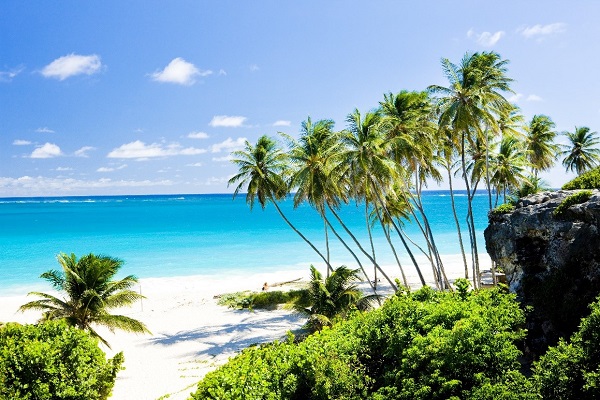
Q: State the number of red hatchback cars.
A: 0